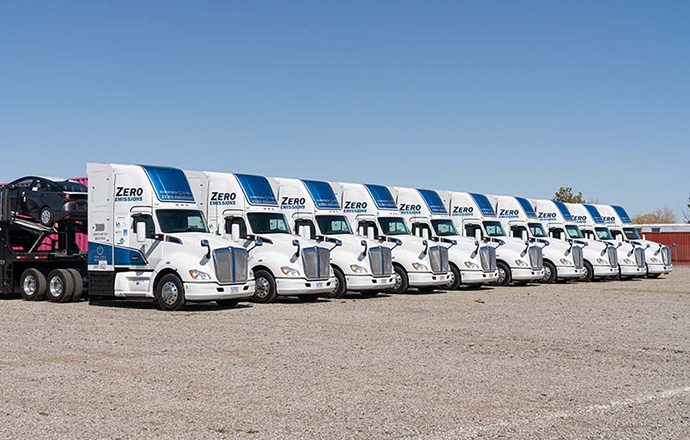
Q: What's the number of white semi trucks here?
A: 10